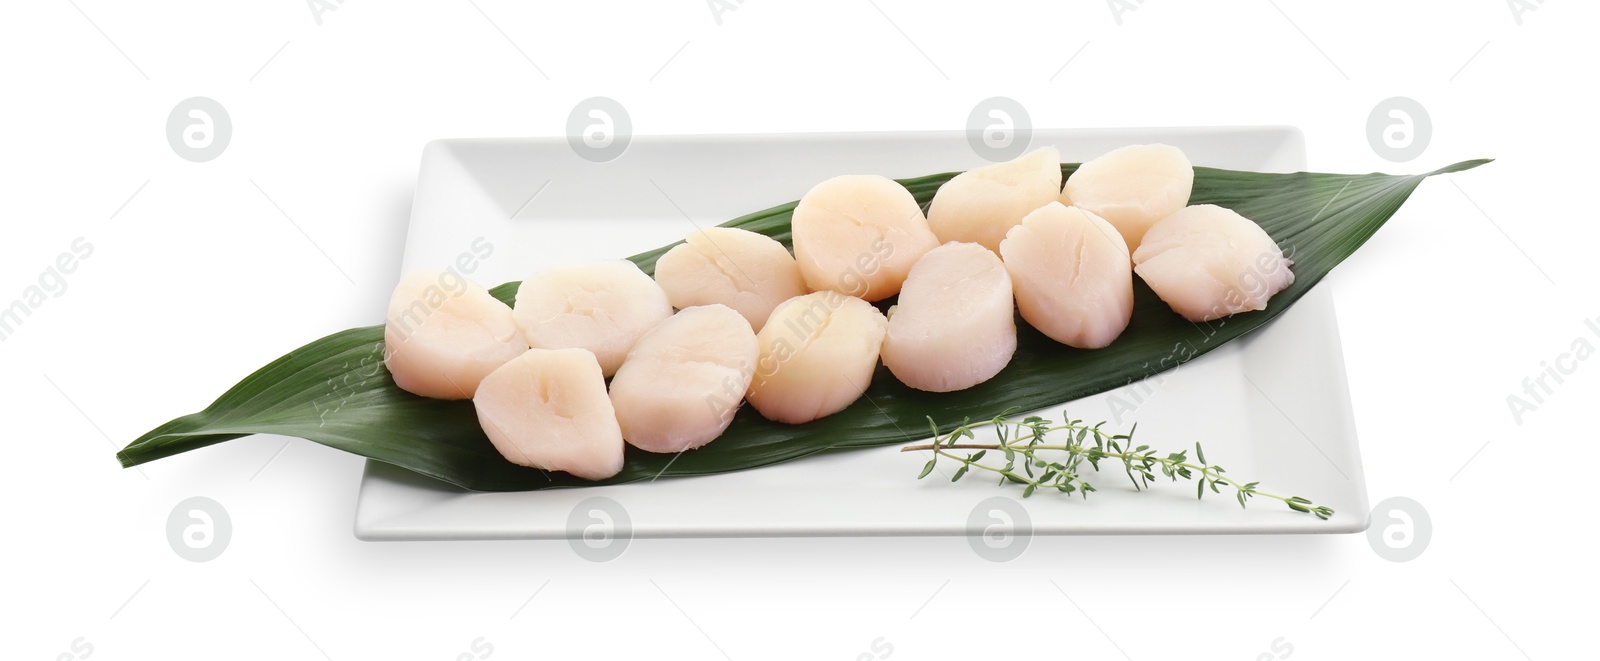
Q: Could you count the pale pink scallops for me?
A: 12